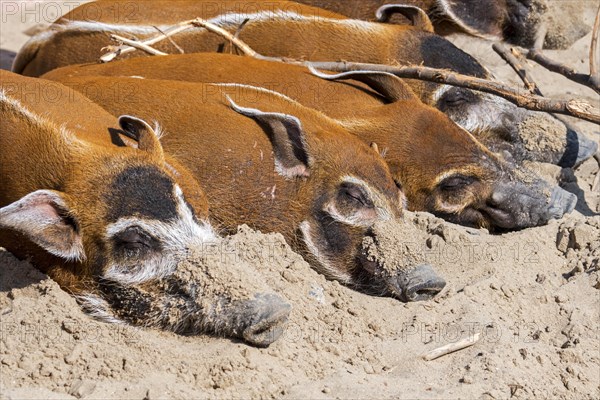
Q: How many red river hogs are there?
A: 5